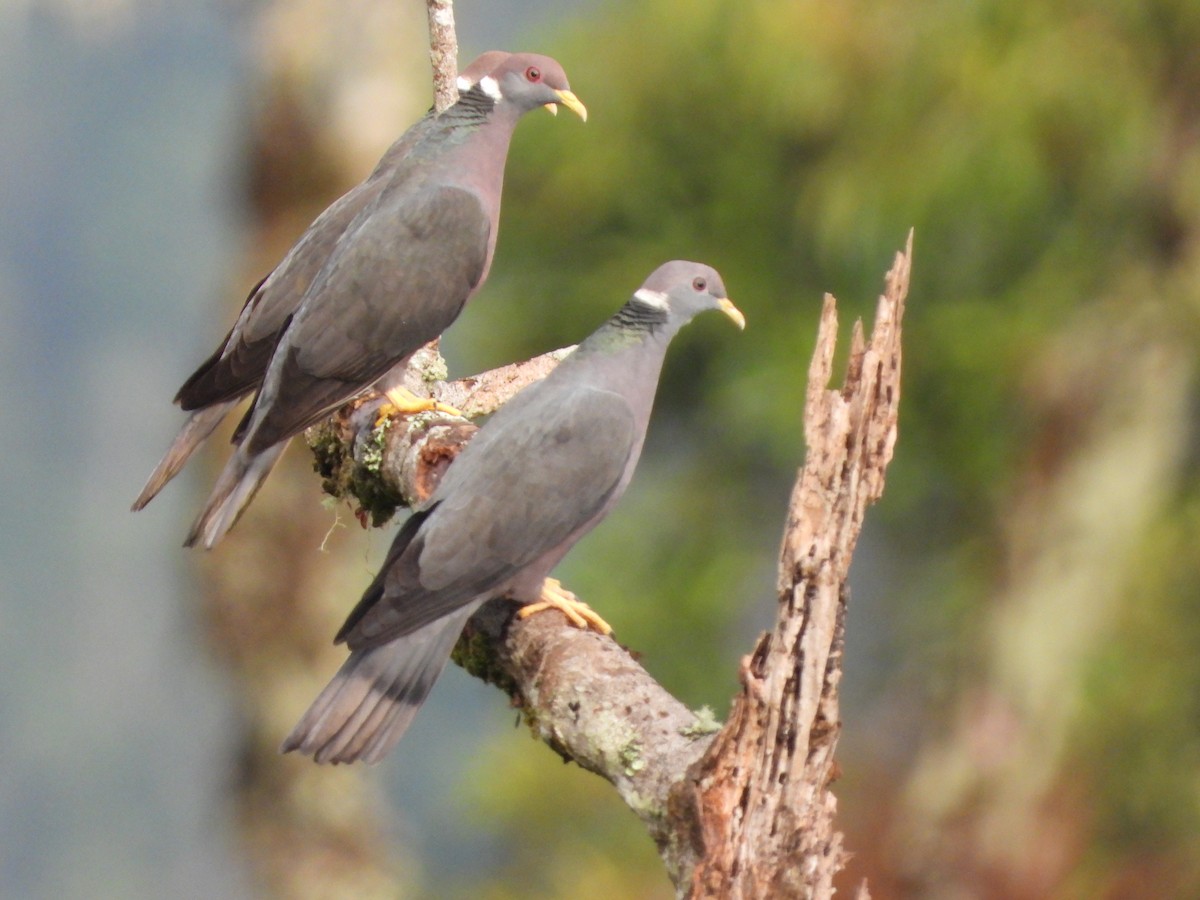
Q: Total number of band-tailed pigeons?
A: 3